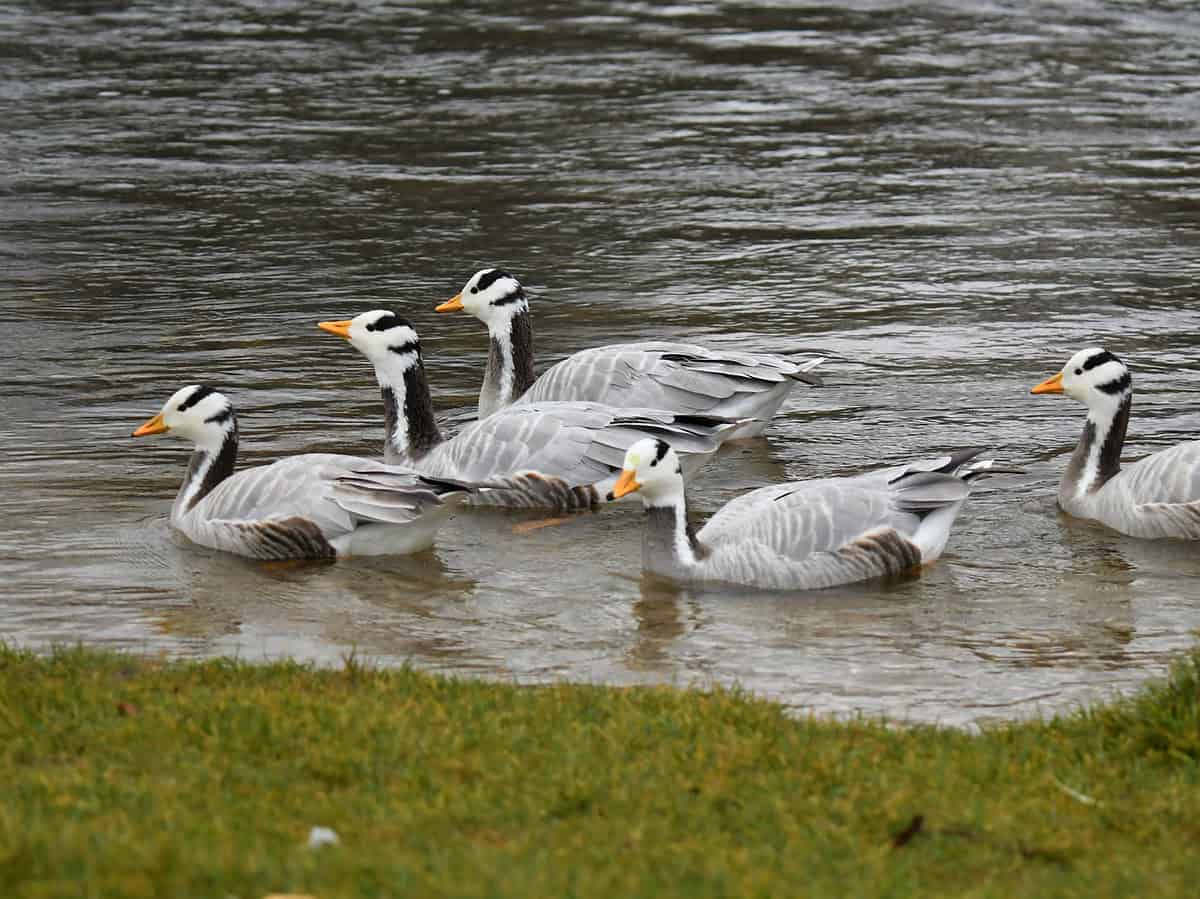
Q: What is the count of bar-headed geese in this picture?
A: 5